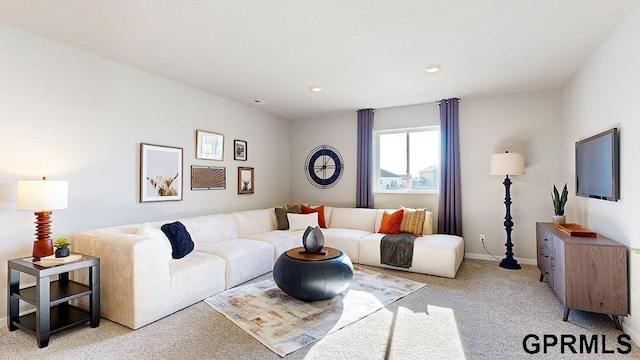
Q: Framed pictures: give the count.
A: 5